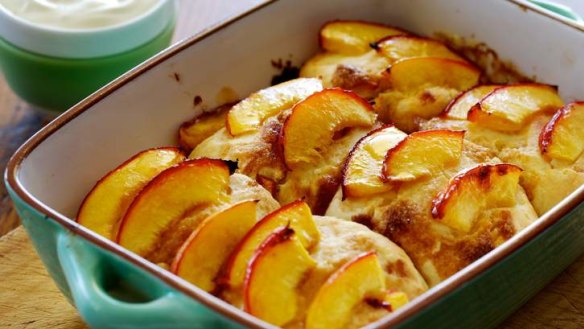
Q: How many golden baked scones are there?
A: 6